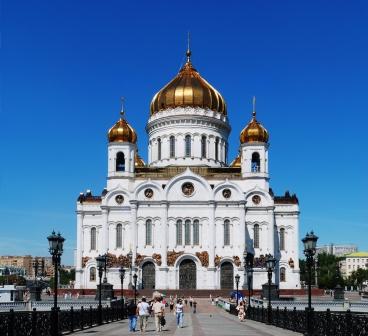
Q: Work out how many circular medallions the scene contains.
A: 5